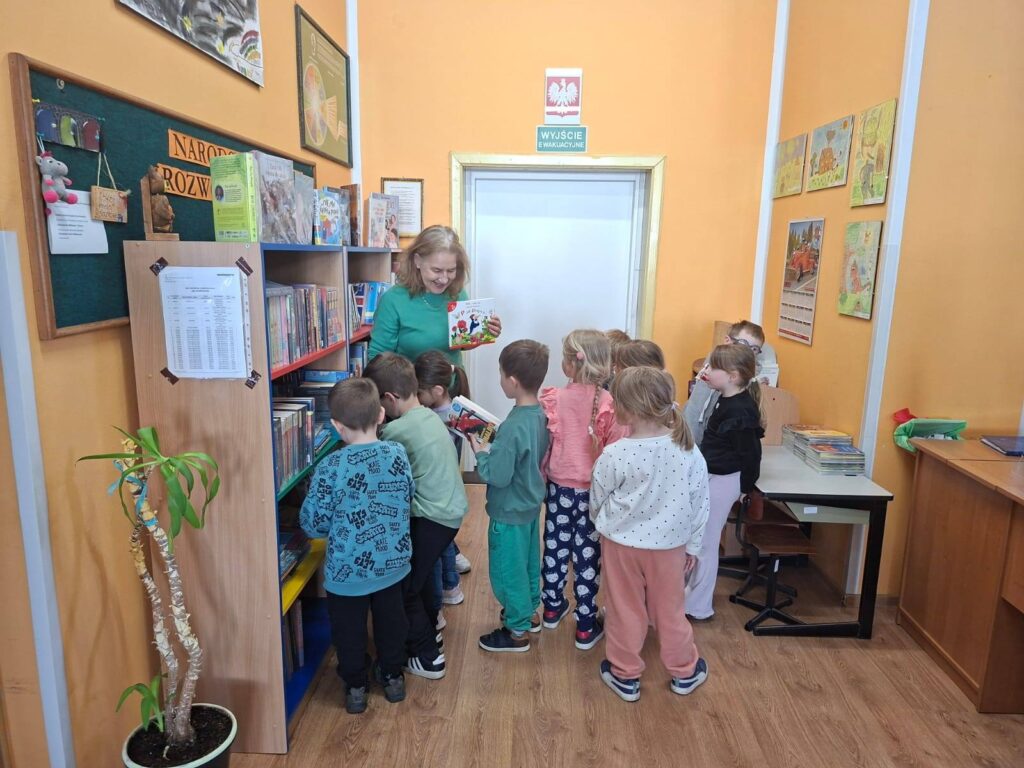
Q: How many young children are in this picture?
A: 10